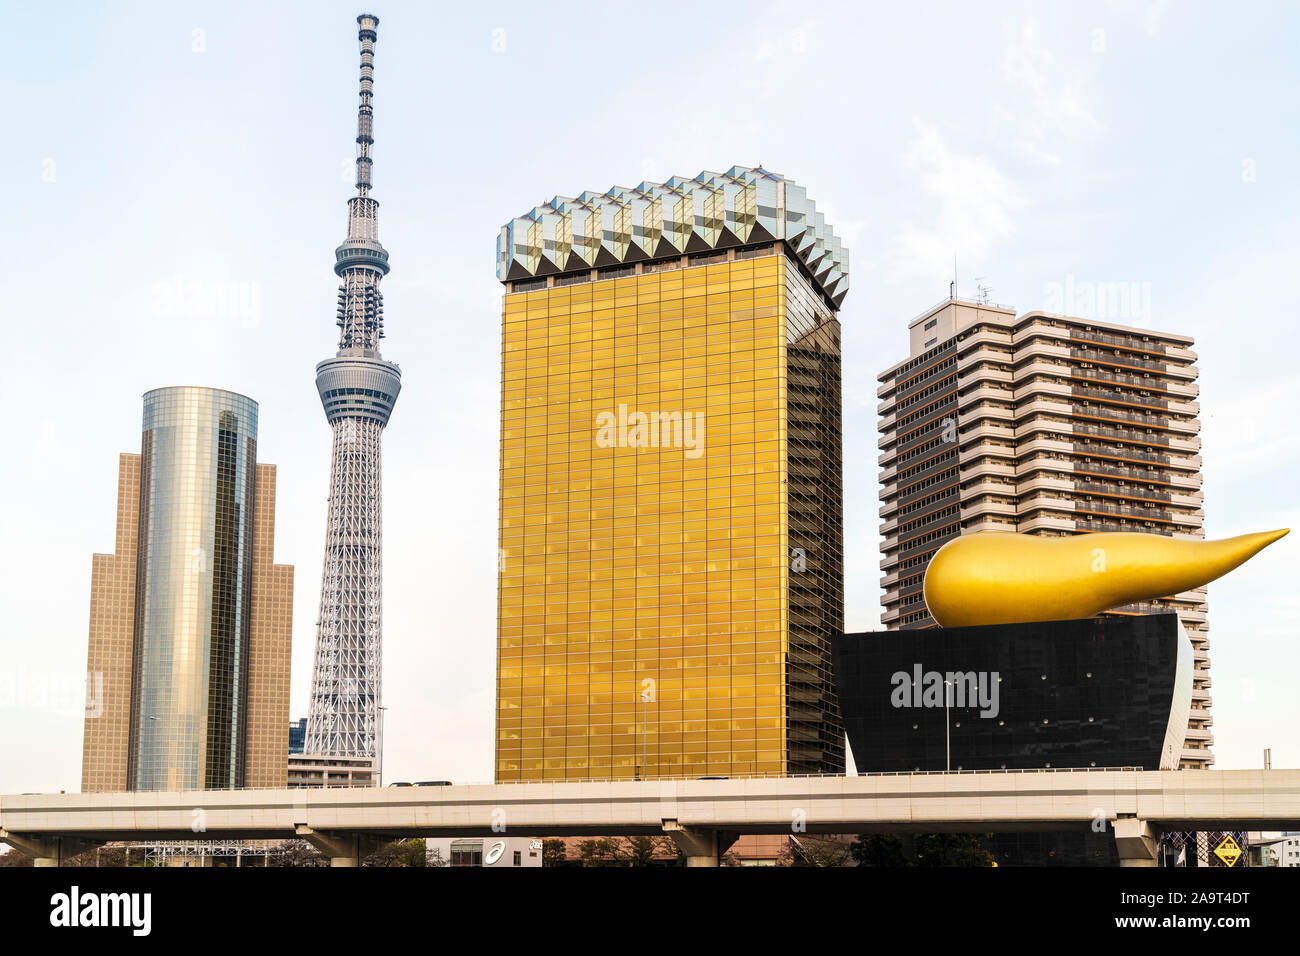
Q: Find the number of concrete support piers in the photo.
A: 4